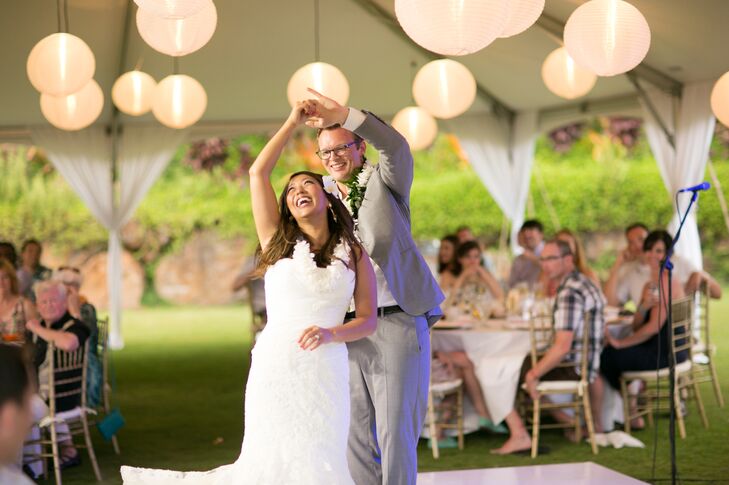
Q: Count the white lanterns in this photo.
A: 14